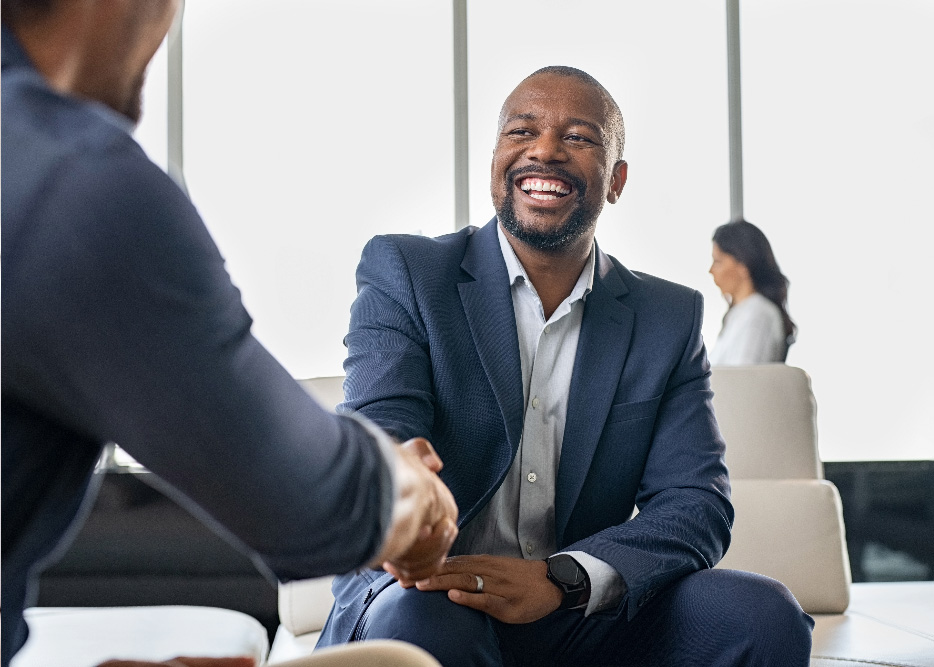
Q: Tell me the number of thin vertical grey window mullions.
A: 3